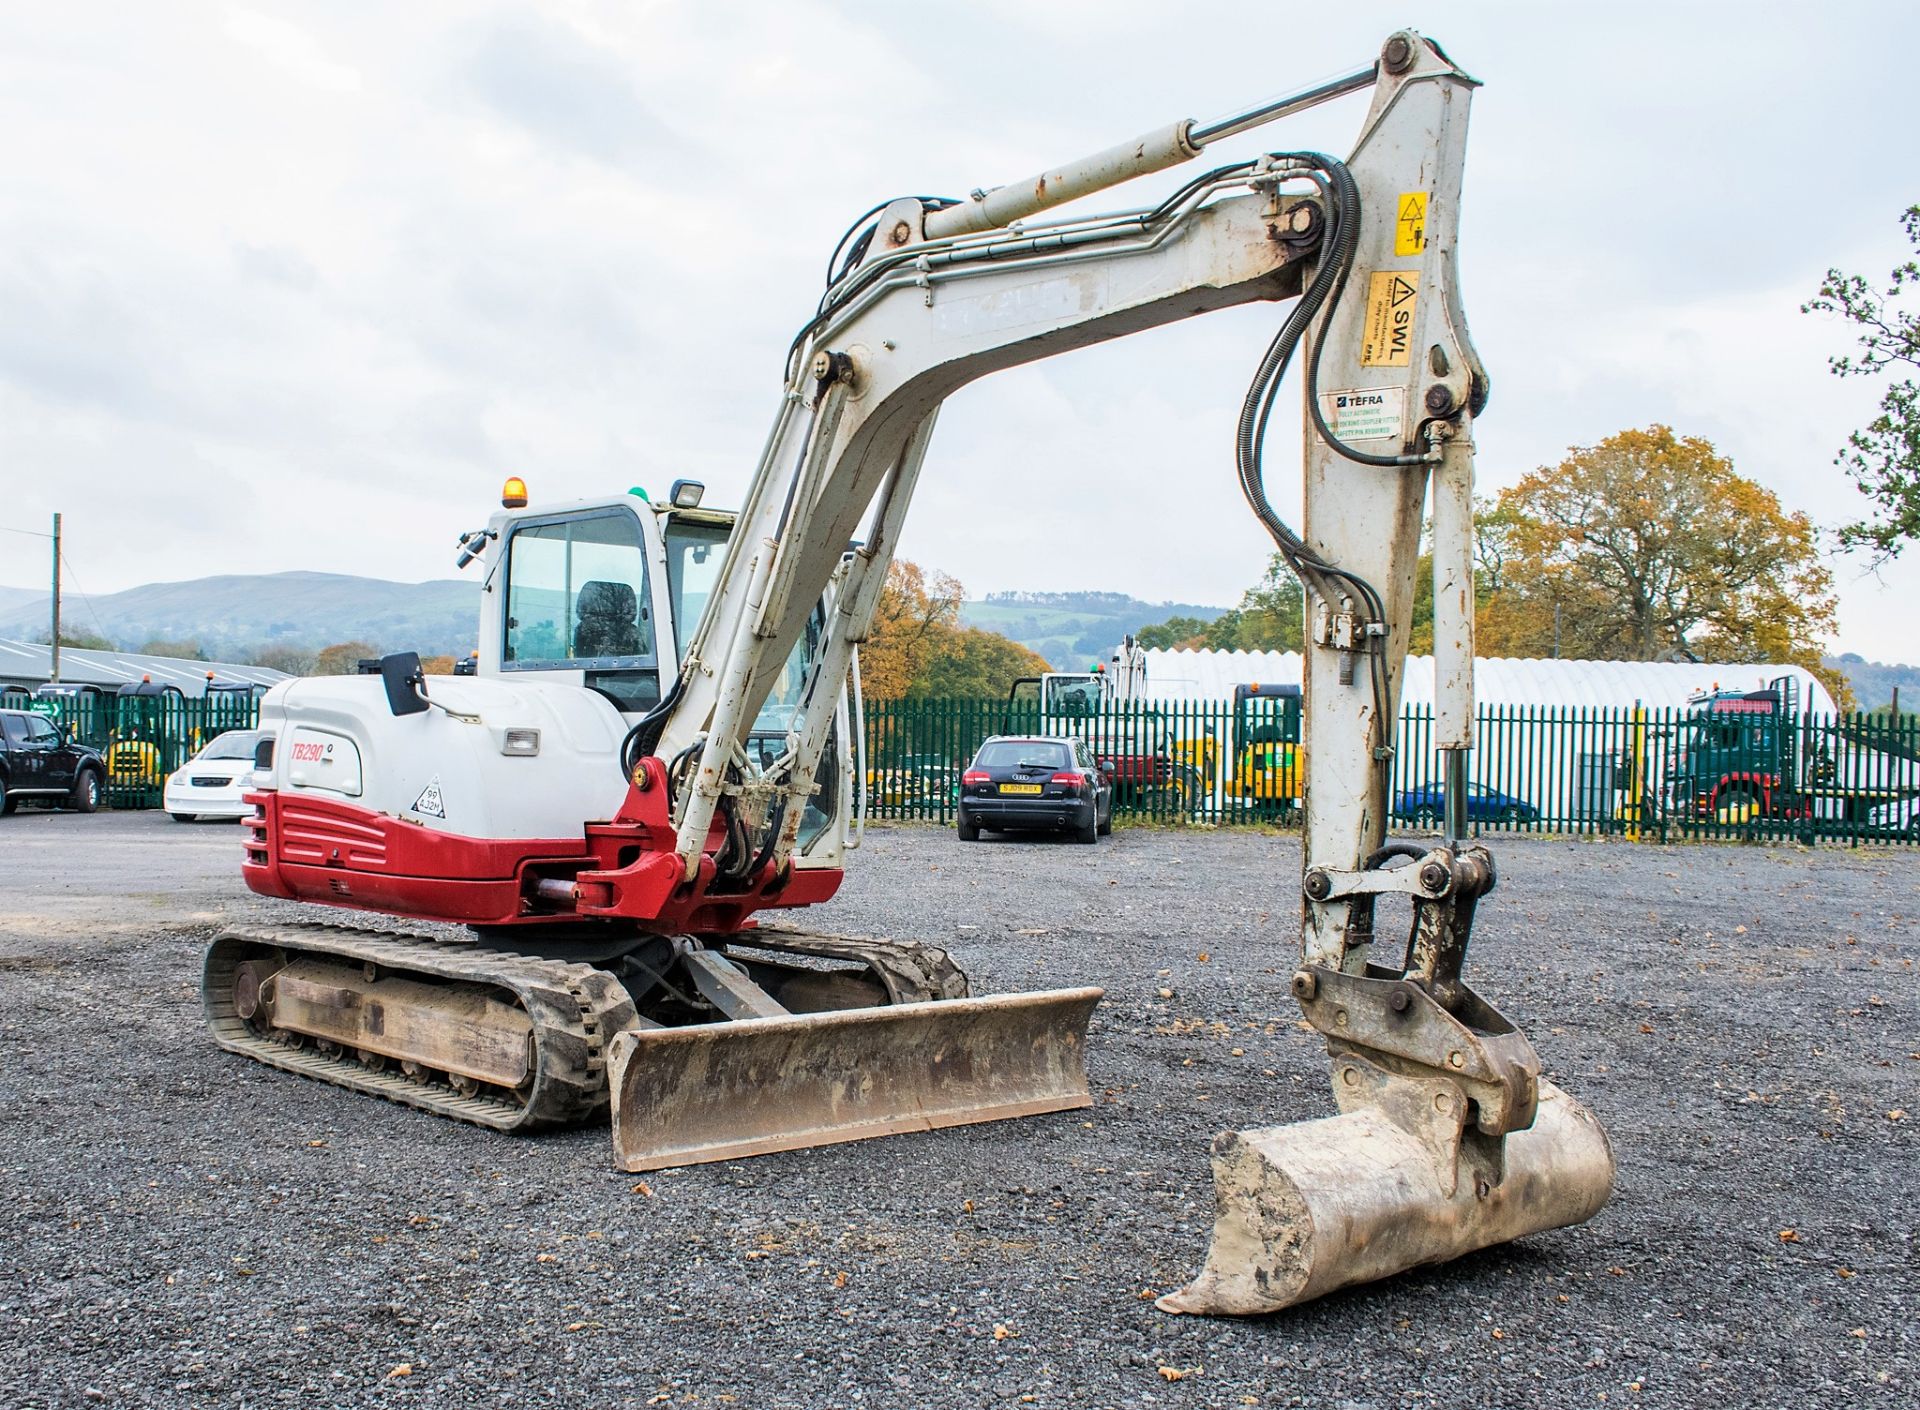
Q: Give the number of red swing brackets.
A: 1